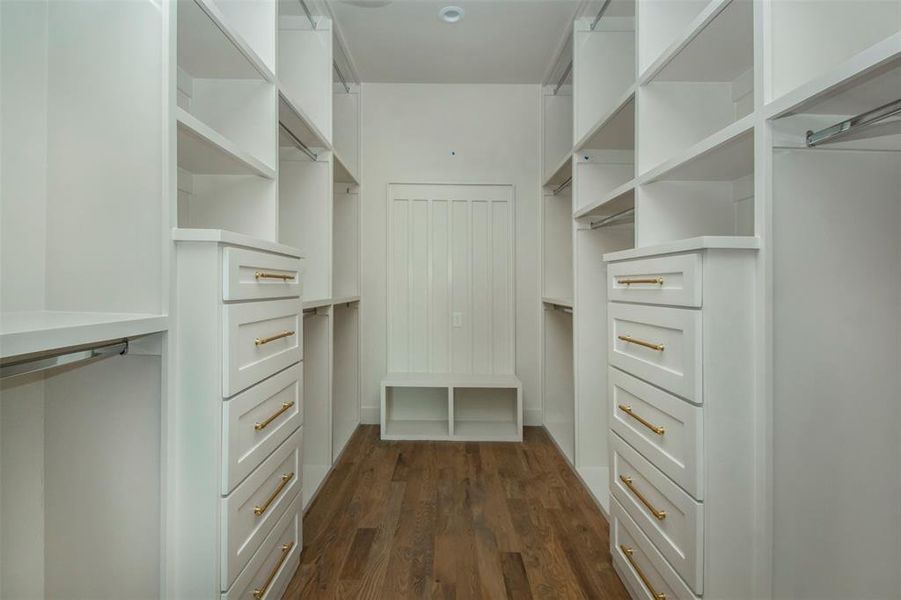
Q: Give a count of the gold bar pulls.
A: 10